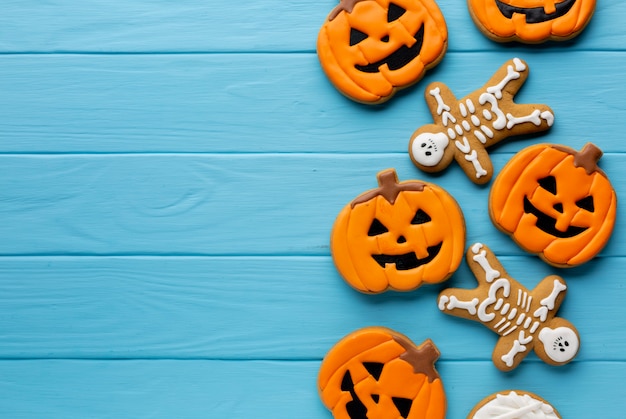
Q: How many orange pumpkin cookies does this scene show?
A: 5